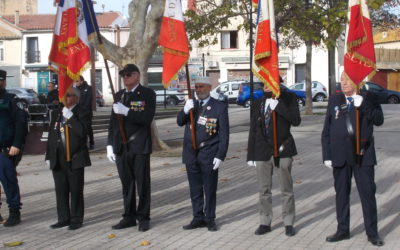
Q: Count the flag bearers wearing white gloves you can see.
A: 5